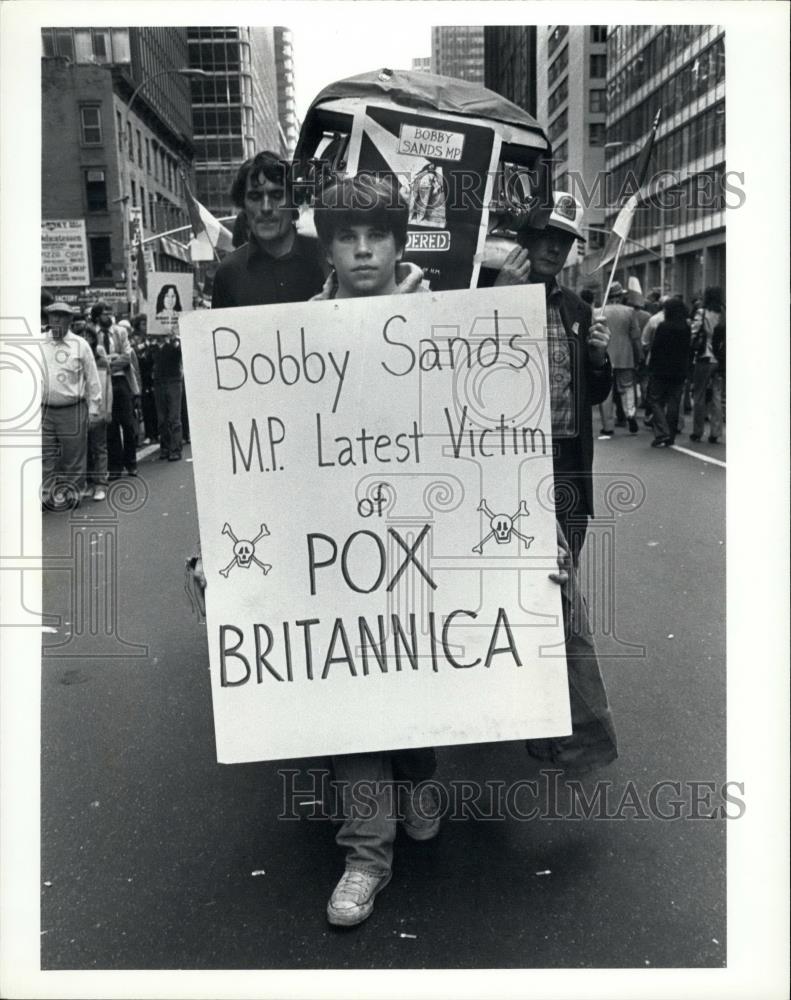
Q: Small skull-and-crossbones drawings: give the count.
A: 2